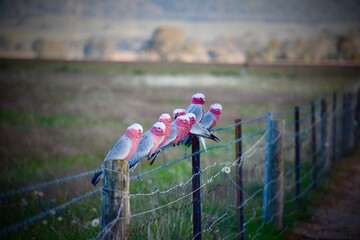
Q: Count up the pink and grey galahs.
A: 8